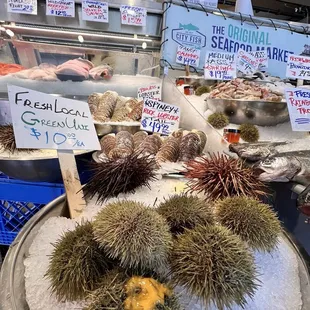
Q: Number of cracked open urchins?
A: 1